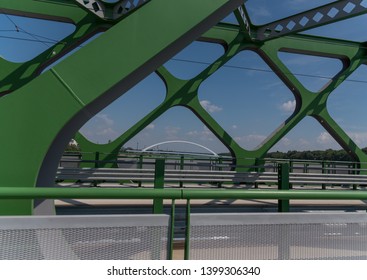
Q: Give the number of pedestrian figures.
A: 0